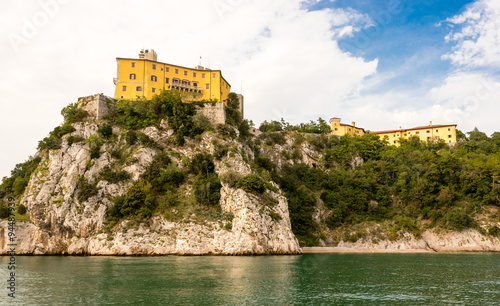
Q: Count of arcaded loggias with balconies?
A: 1